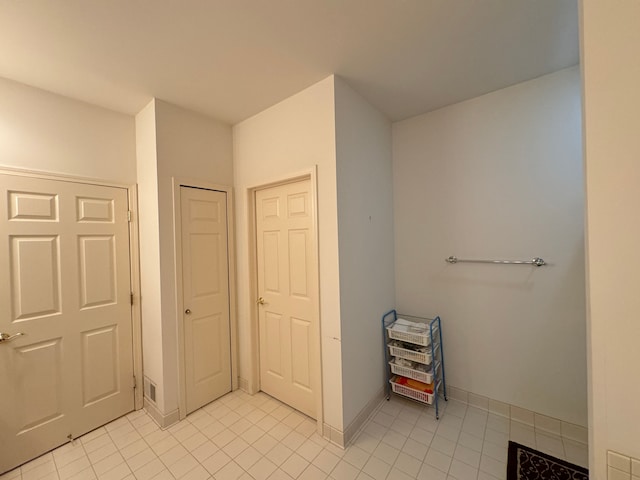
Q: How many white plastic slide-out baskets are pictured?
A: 4